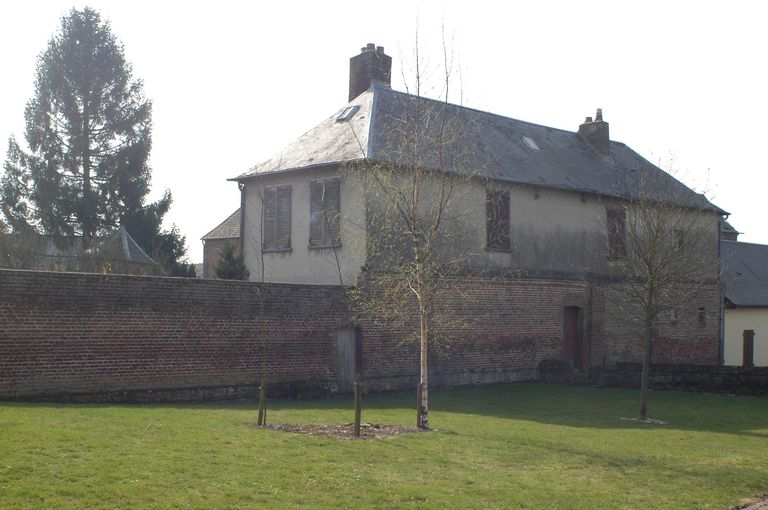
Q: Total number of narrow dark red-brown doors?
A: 1